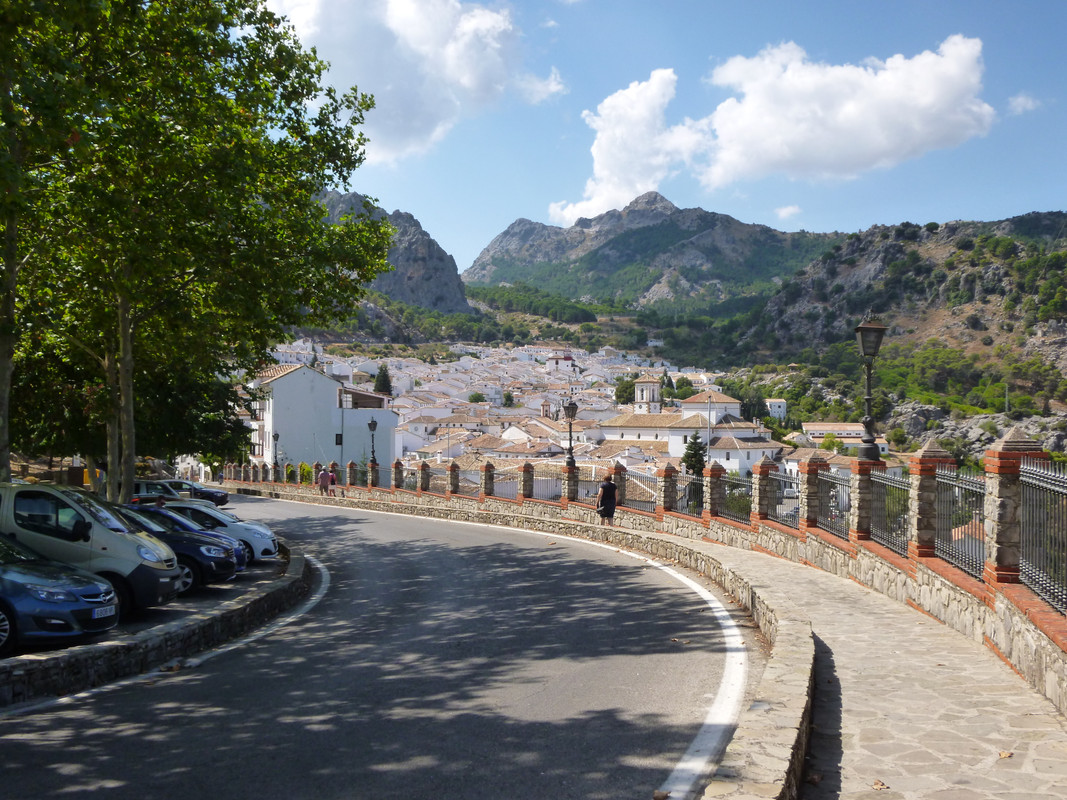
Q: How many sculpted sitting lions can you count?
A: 0